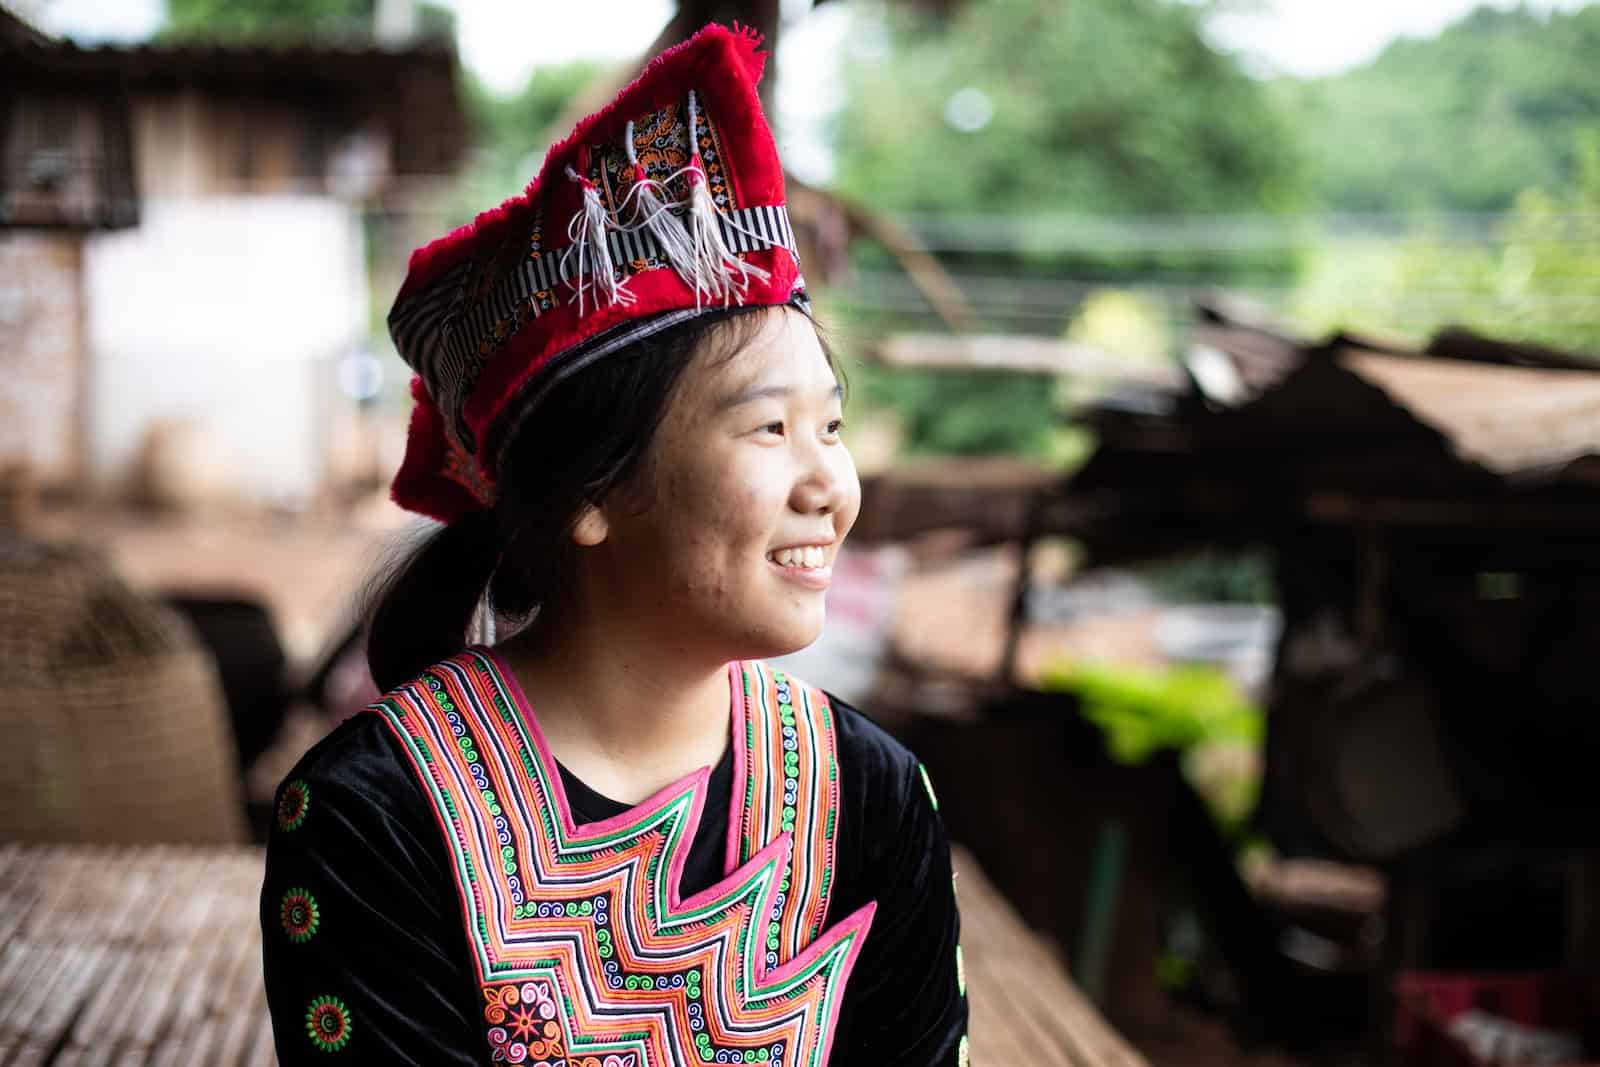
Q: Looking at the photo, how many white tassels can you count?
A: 3